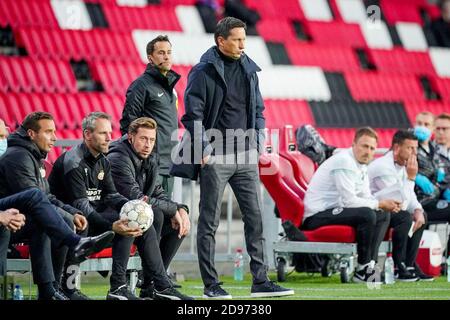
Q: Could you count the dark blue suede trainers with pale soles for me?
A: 2